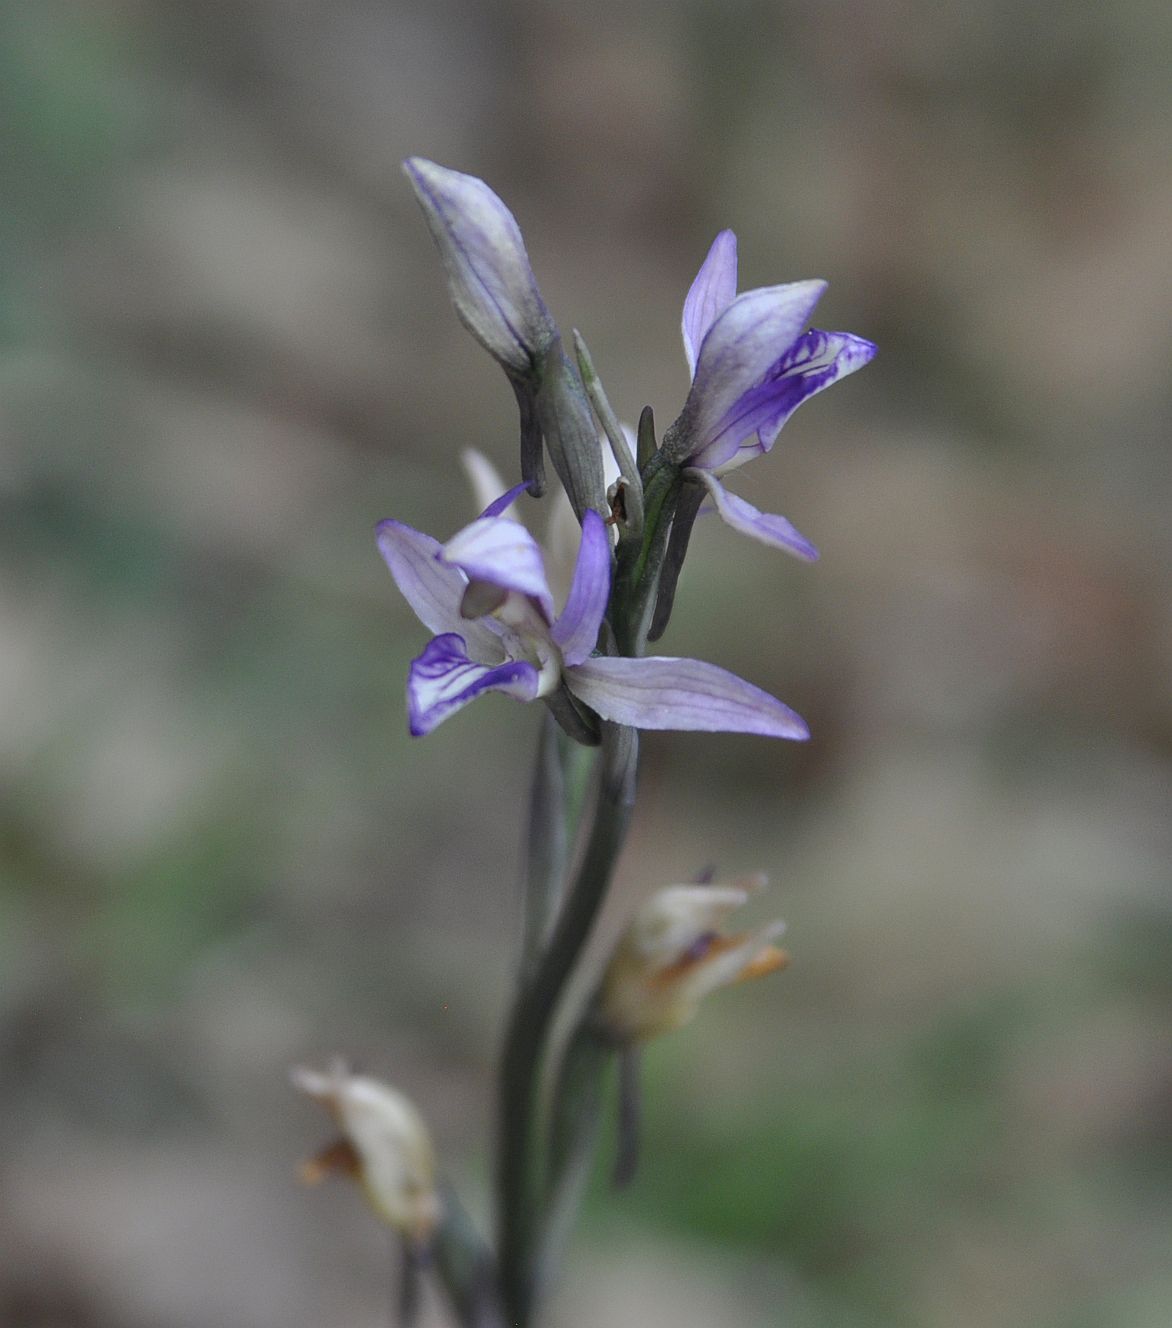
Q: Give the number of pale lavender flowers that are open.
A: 2